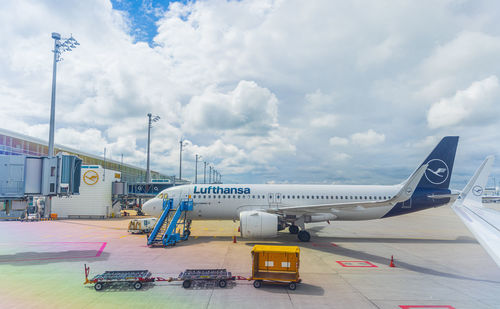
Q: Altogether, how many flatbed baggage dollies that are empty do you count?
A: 2